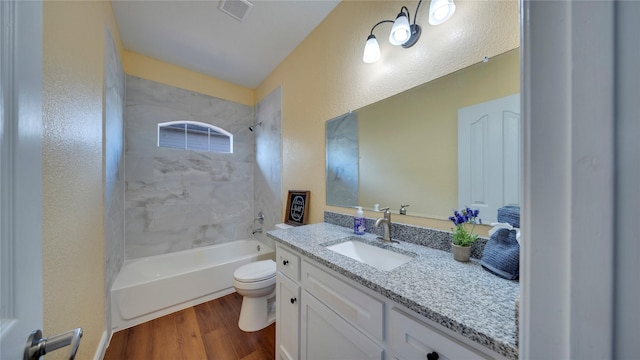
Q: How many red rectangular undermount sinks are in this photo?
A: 0